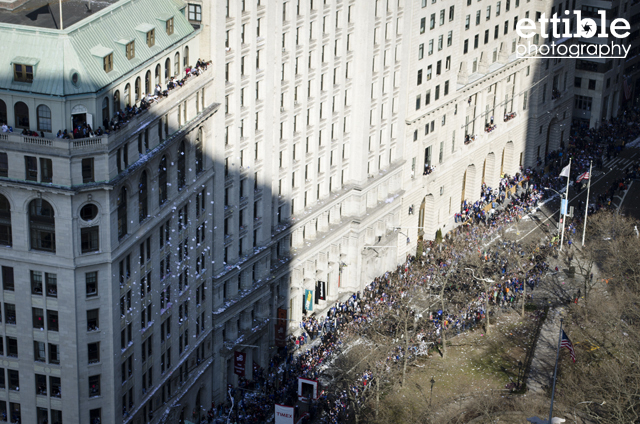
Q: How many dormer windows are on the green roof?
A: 5